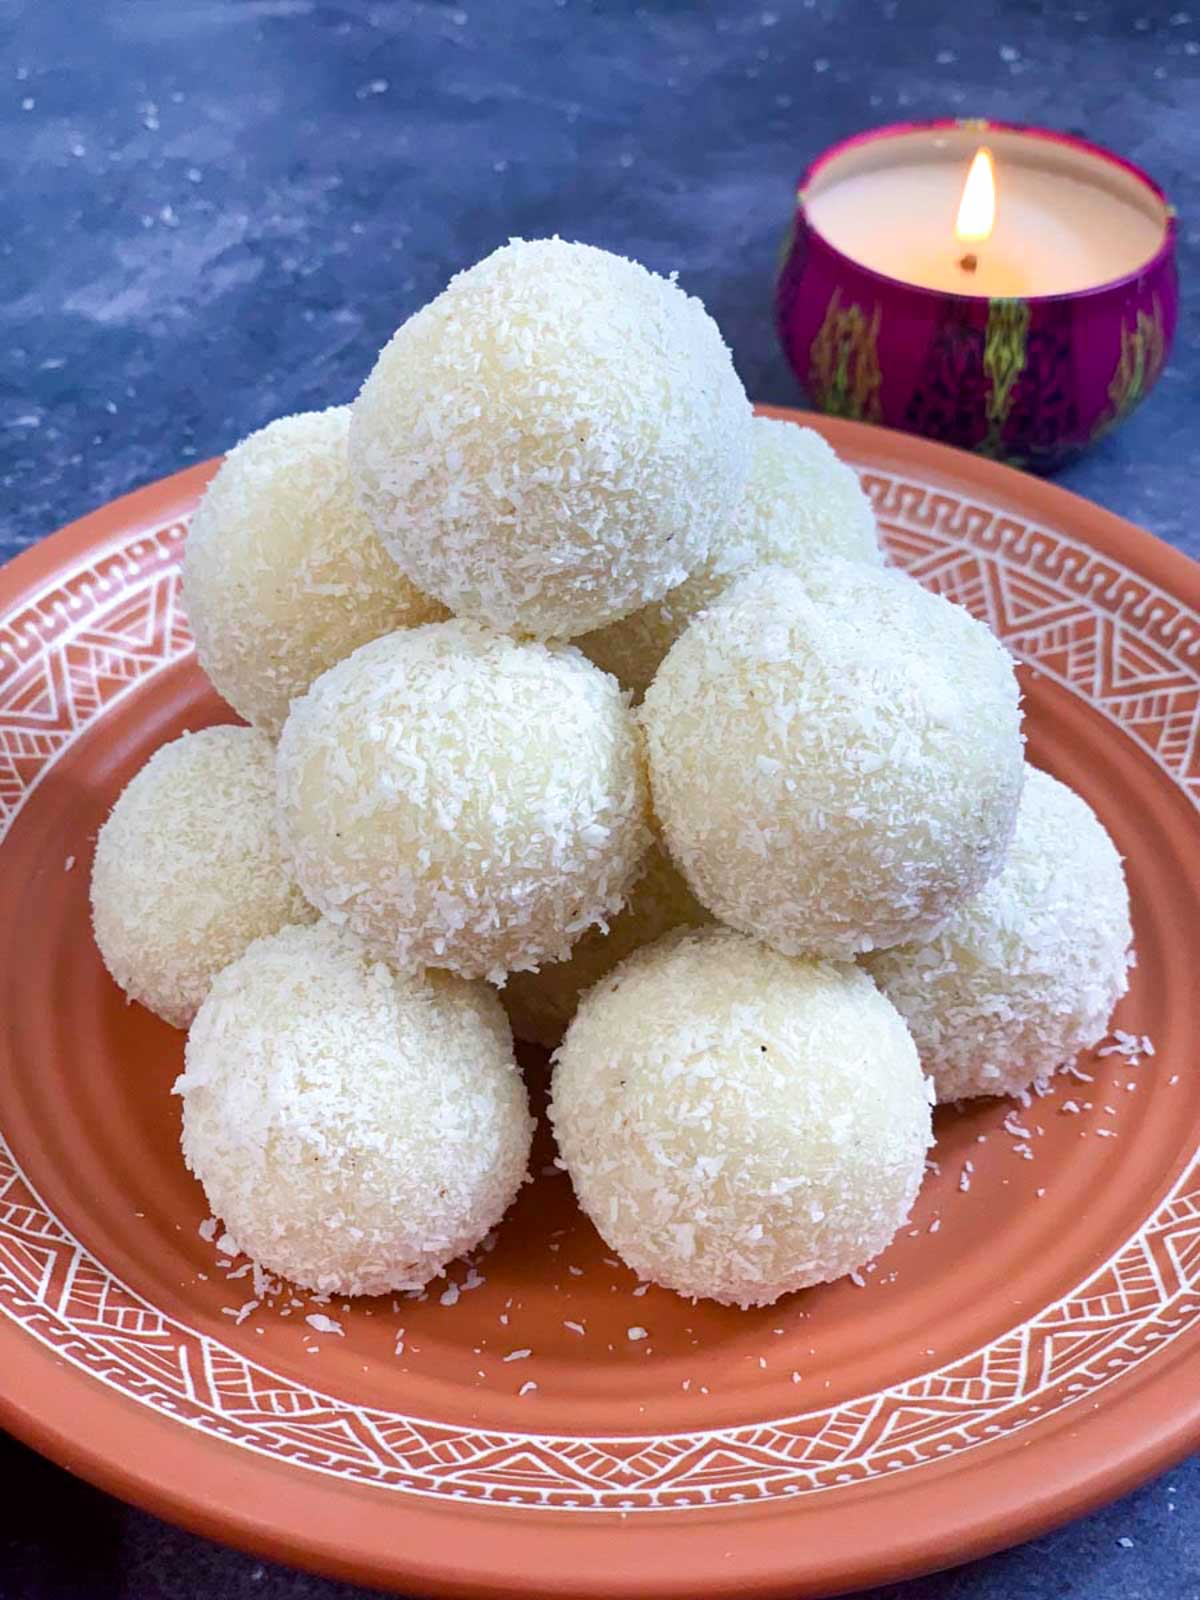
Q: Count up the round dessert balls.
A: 10